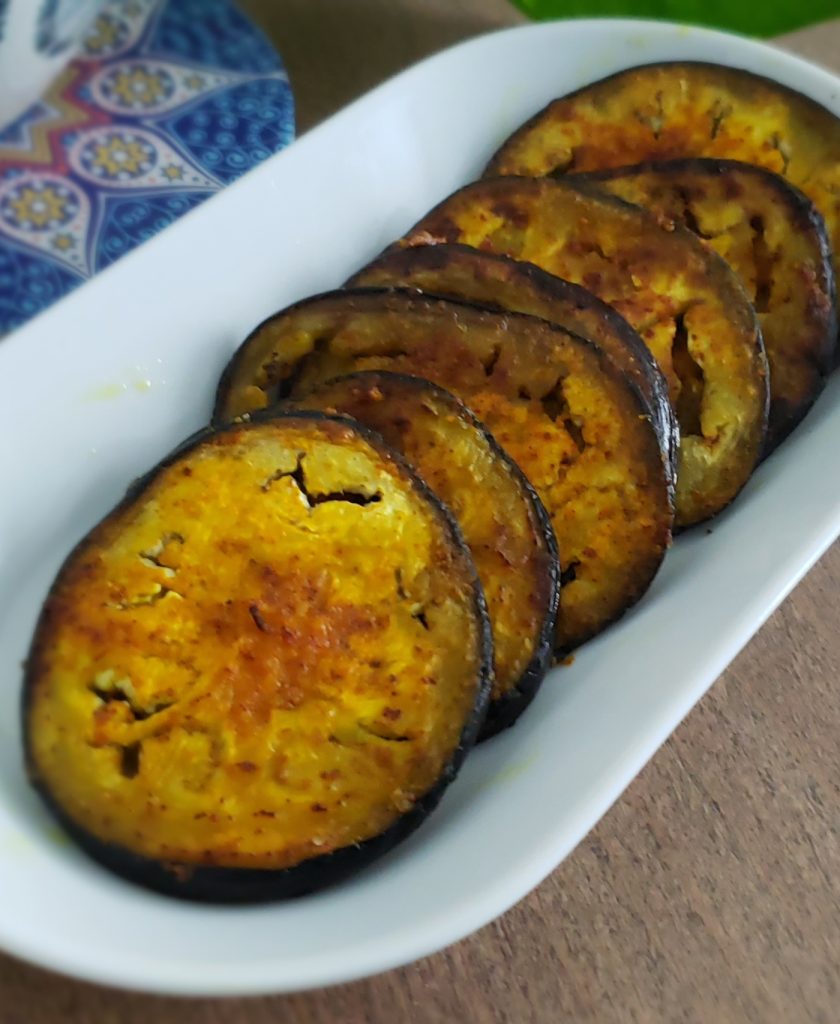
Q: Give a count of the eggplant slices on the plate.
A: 7